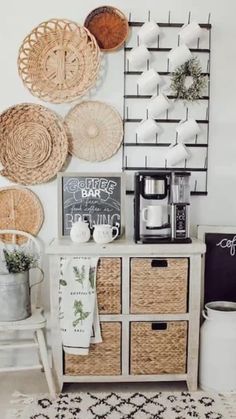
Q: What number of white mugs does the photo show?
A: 10